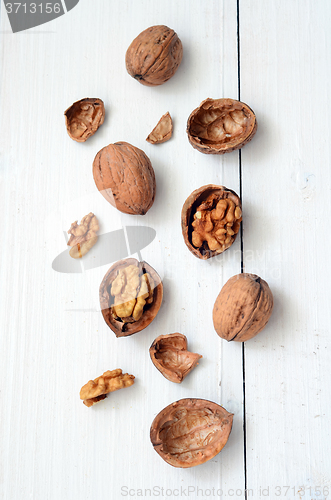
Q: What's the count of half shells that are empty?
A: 2